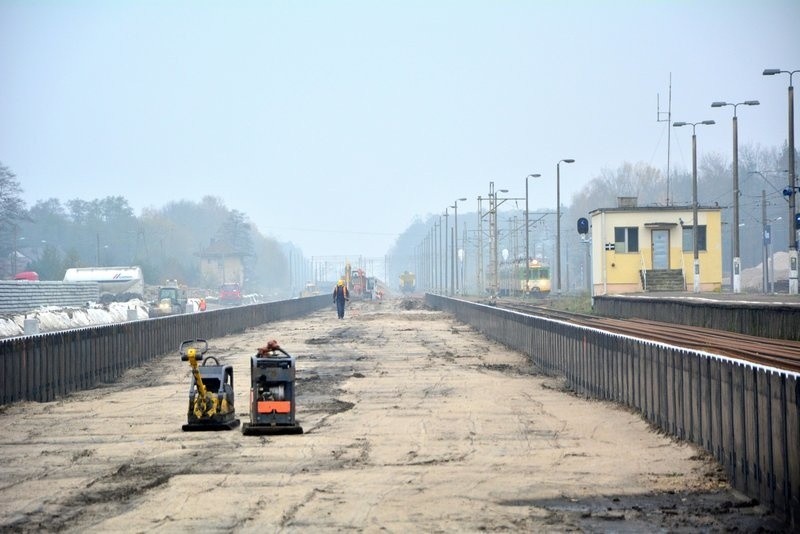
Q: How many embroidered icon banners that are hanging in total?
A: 0